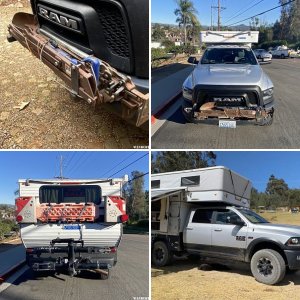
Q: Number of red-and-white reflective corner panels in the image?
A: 2